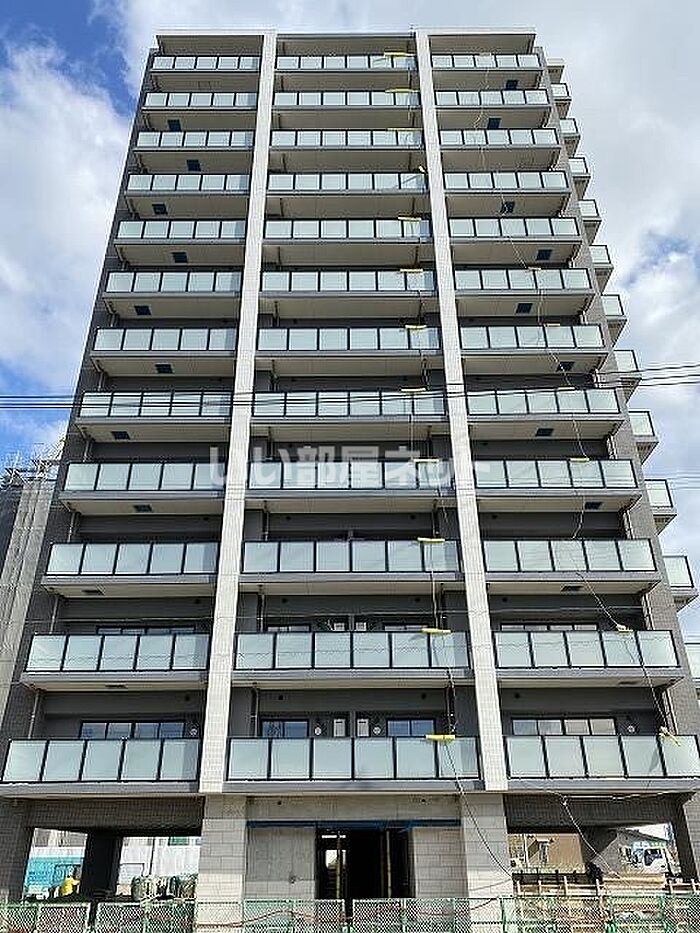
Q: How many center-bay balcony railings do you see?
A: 12